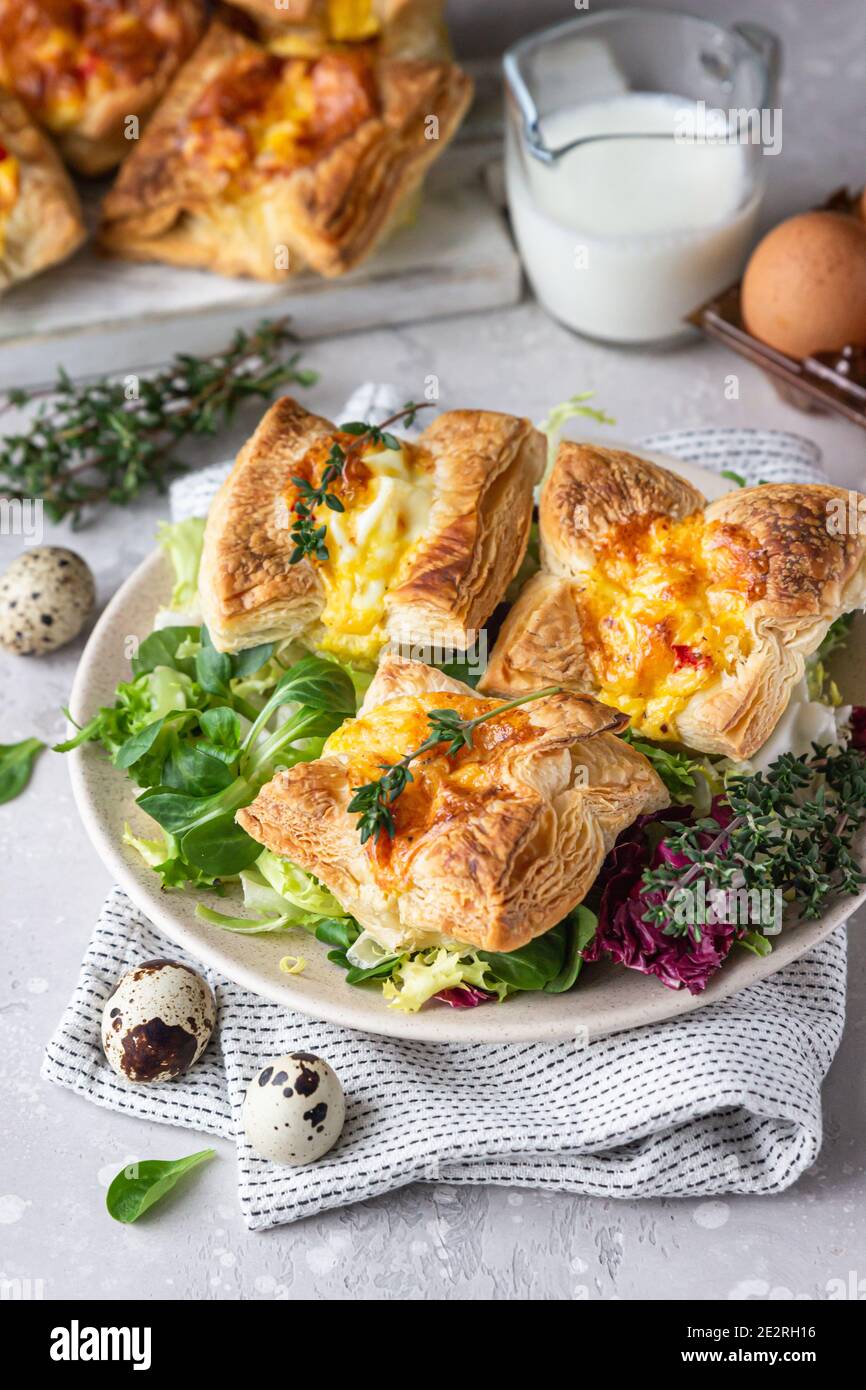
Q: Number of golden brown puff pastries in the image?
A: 7